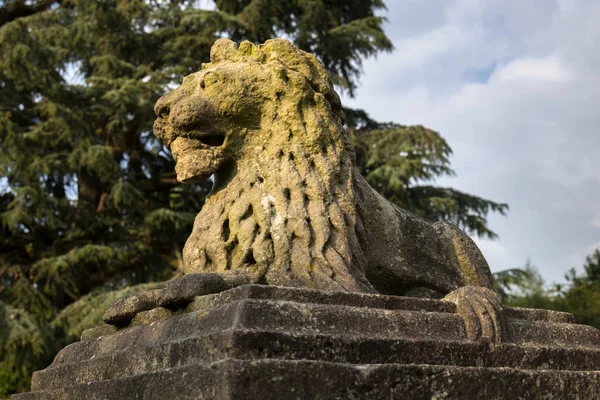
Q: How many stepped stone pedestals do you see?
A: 1